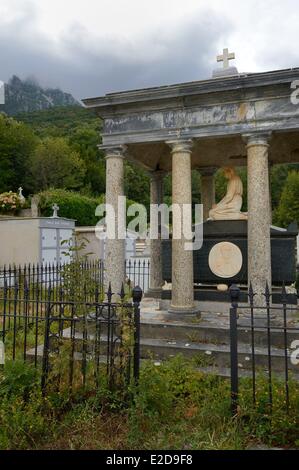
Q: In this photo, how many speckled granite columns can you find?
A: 5